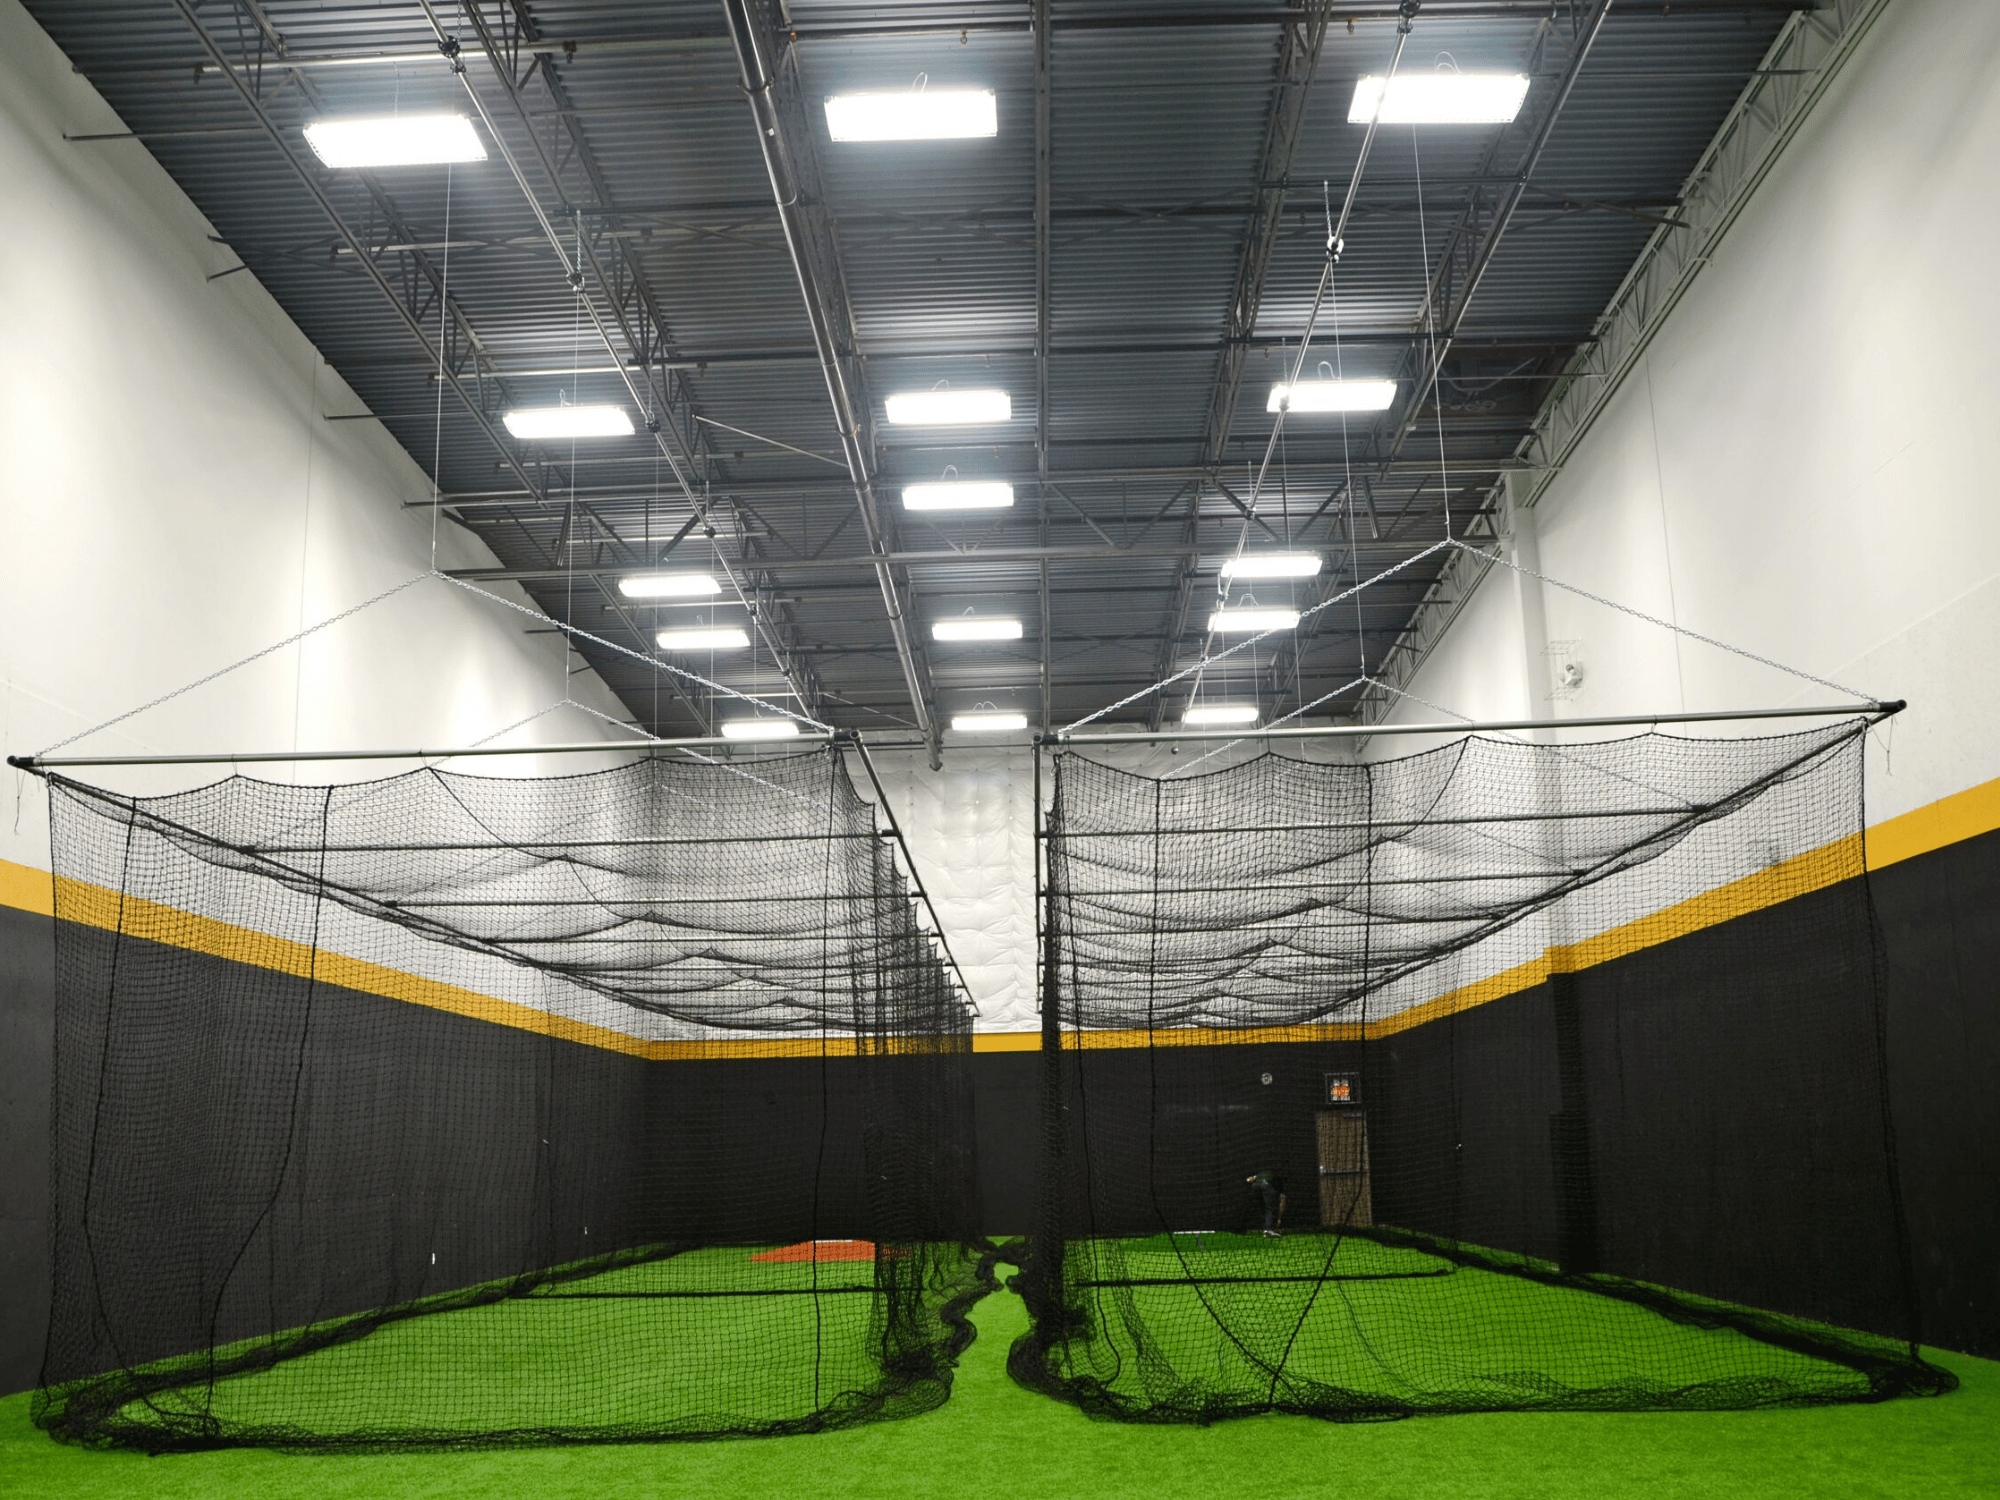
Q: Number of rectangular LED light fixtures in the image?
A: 15